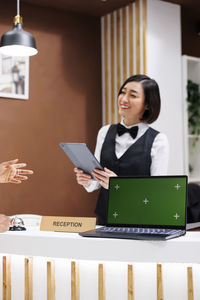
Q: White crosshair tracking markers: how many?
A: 5